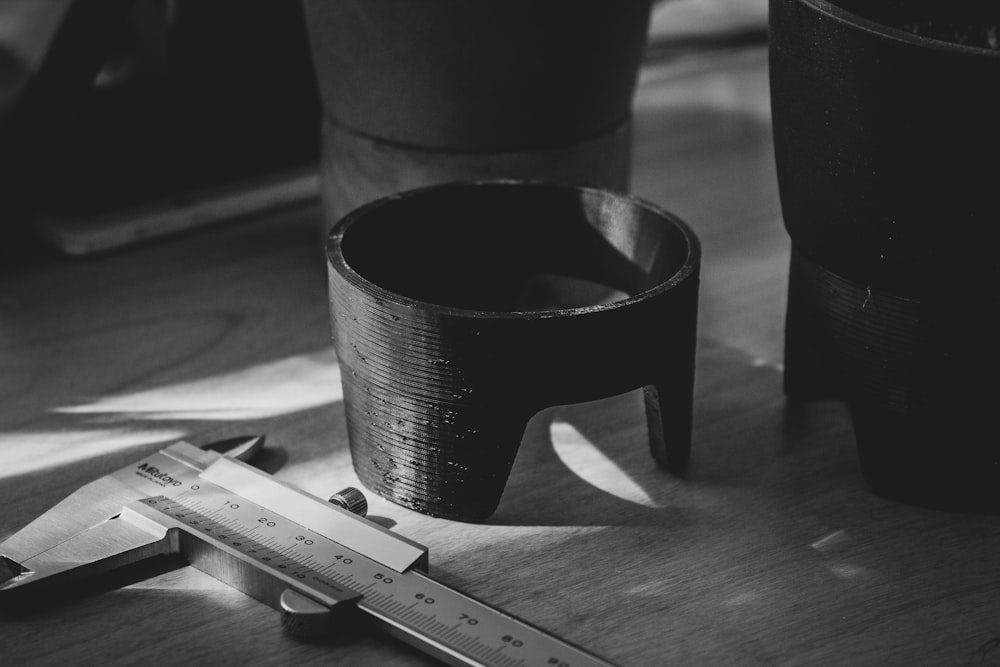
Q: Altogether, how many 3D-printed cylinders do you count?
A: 2